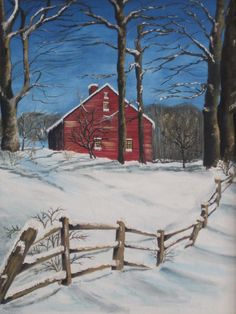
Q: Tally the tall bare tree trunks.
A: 5